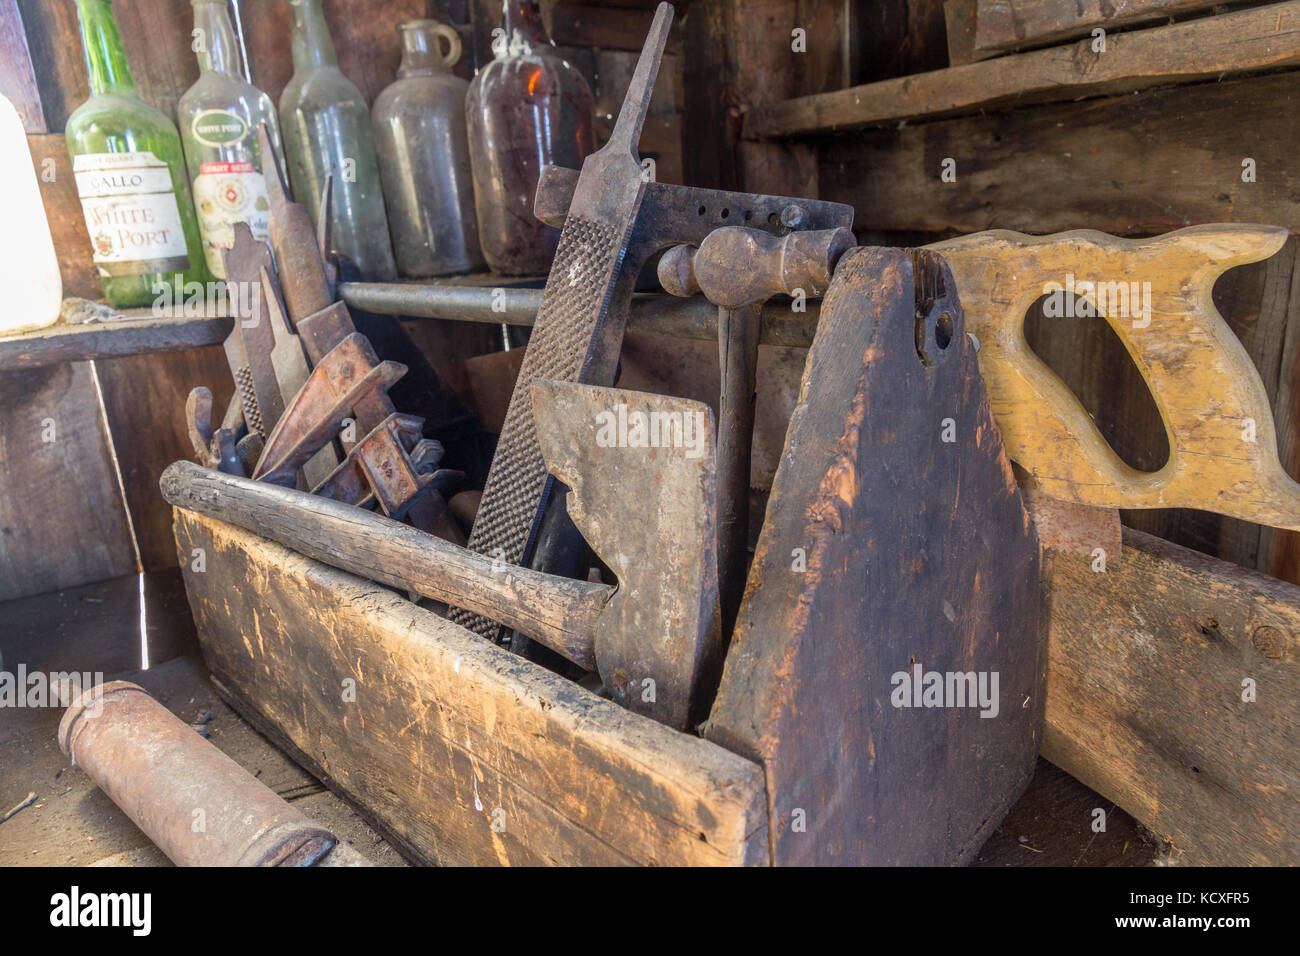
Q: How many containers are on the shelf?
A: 6